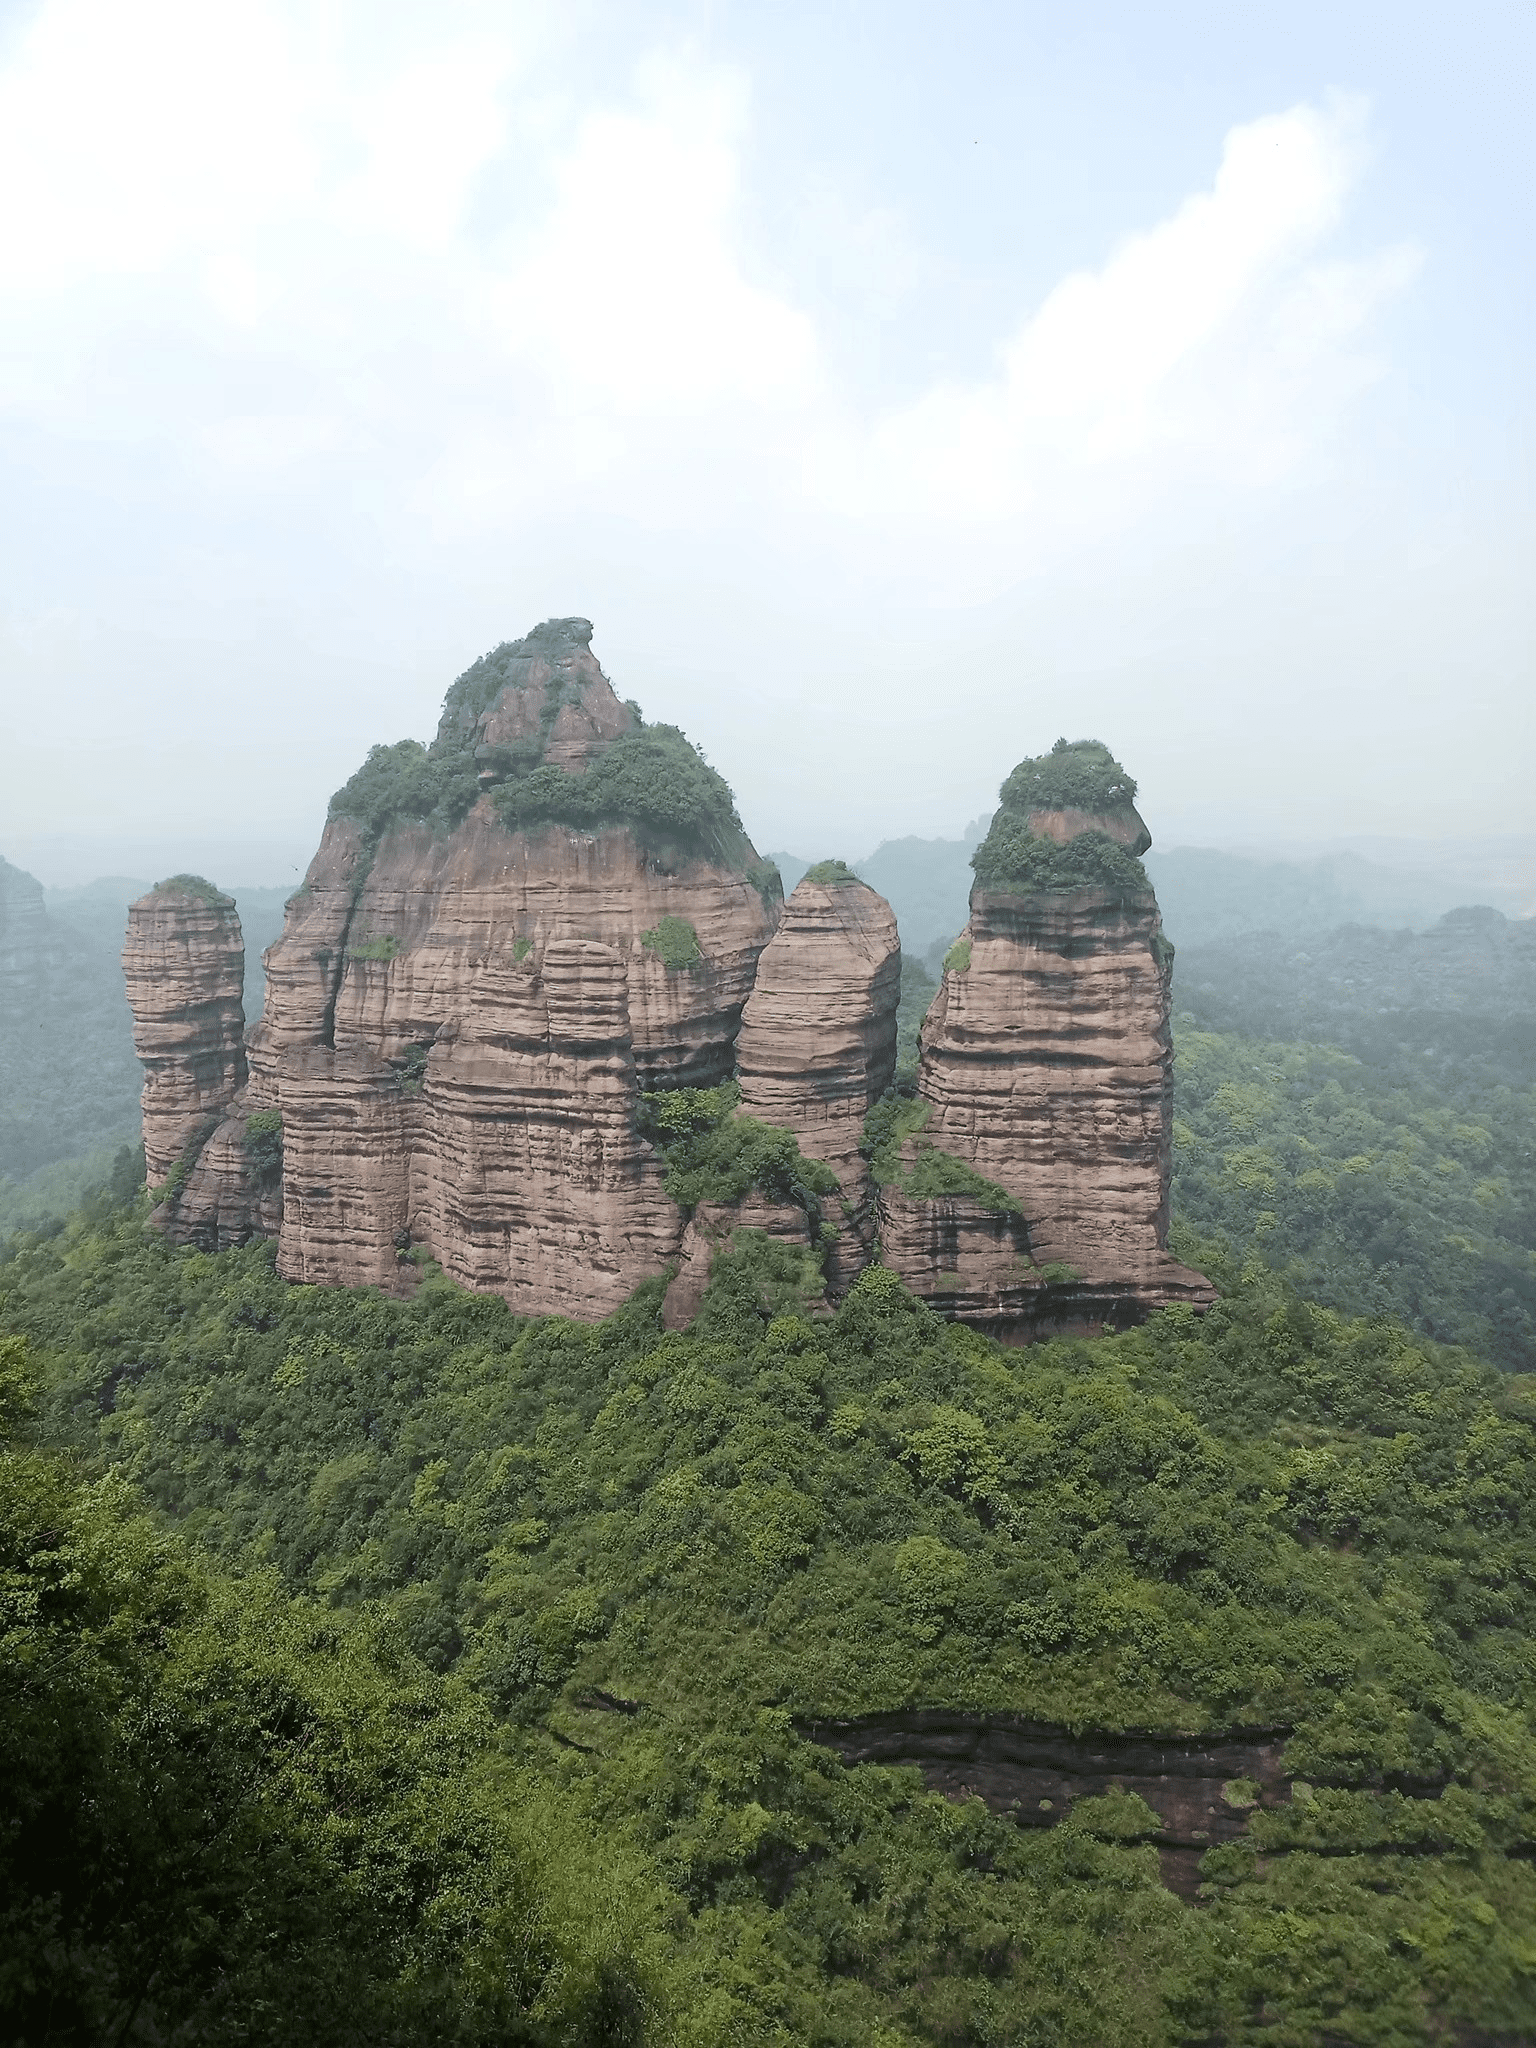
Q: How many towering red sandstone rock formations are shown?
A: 4